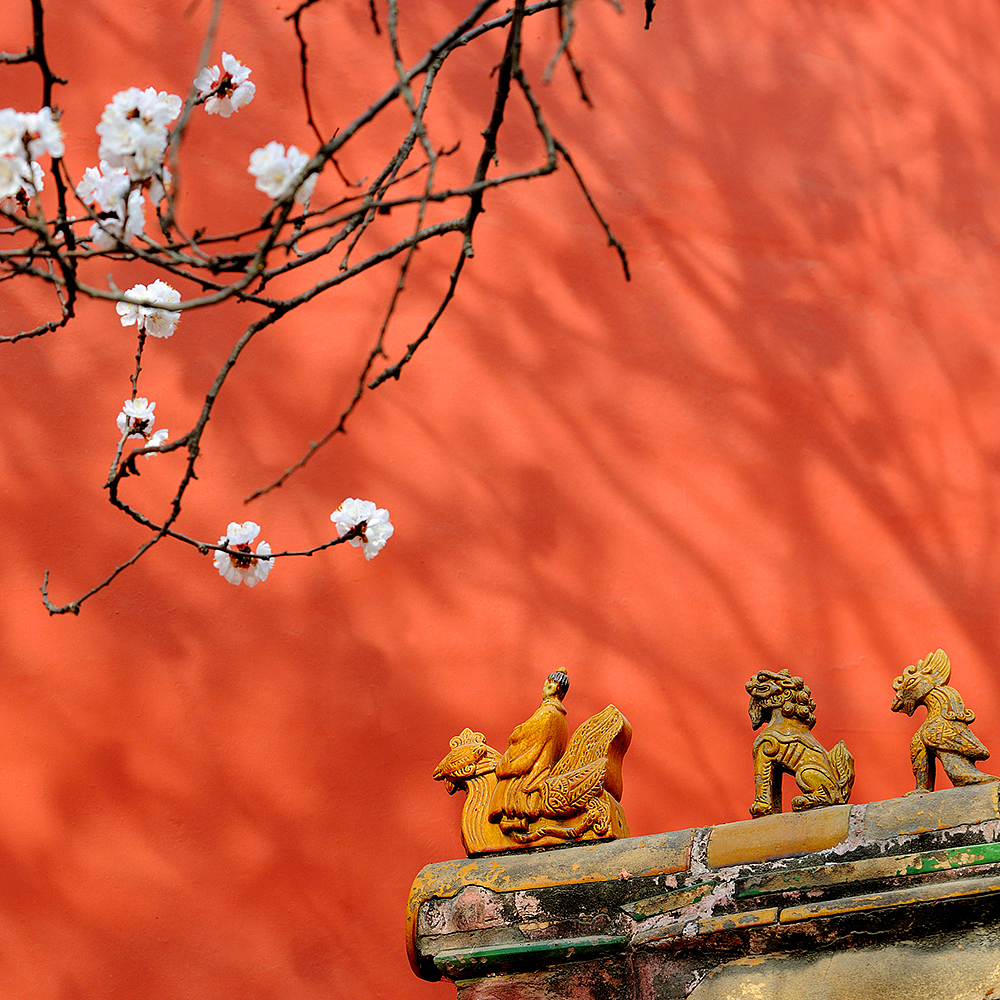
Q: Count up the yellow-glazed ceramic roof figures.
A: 3